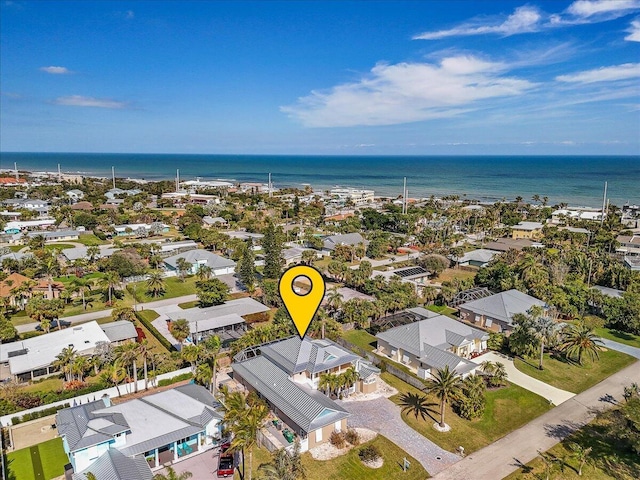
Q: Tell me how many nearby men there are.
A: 0